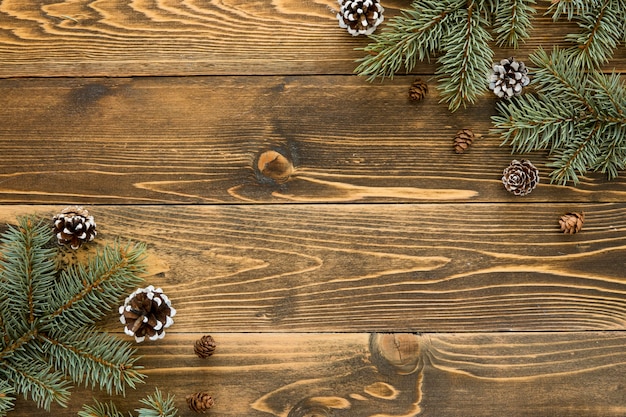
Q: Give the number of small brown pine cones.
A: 5